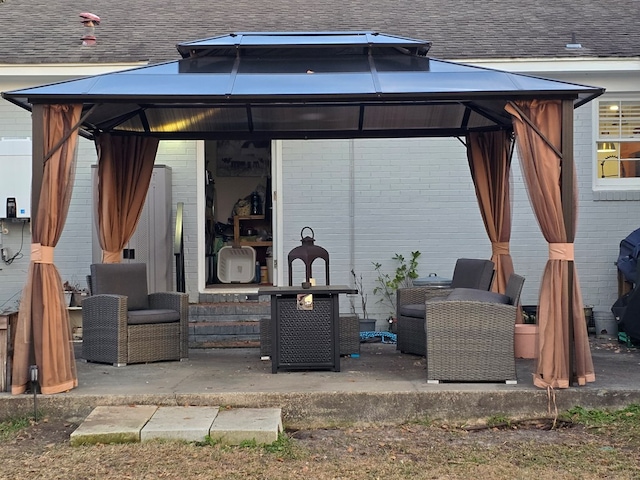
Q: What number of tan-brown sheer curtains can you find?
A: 4